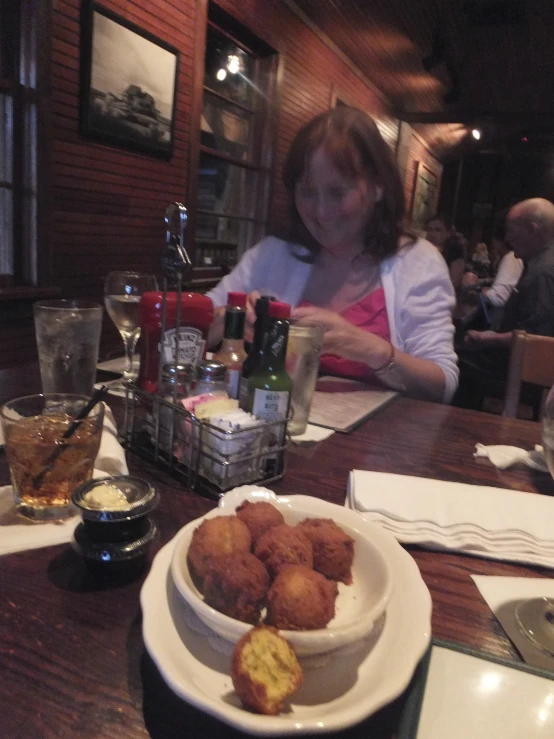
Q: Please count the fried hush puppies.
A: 7